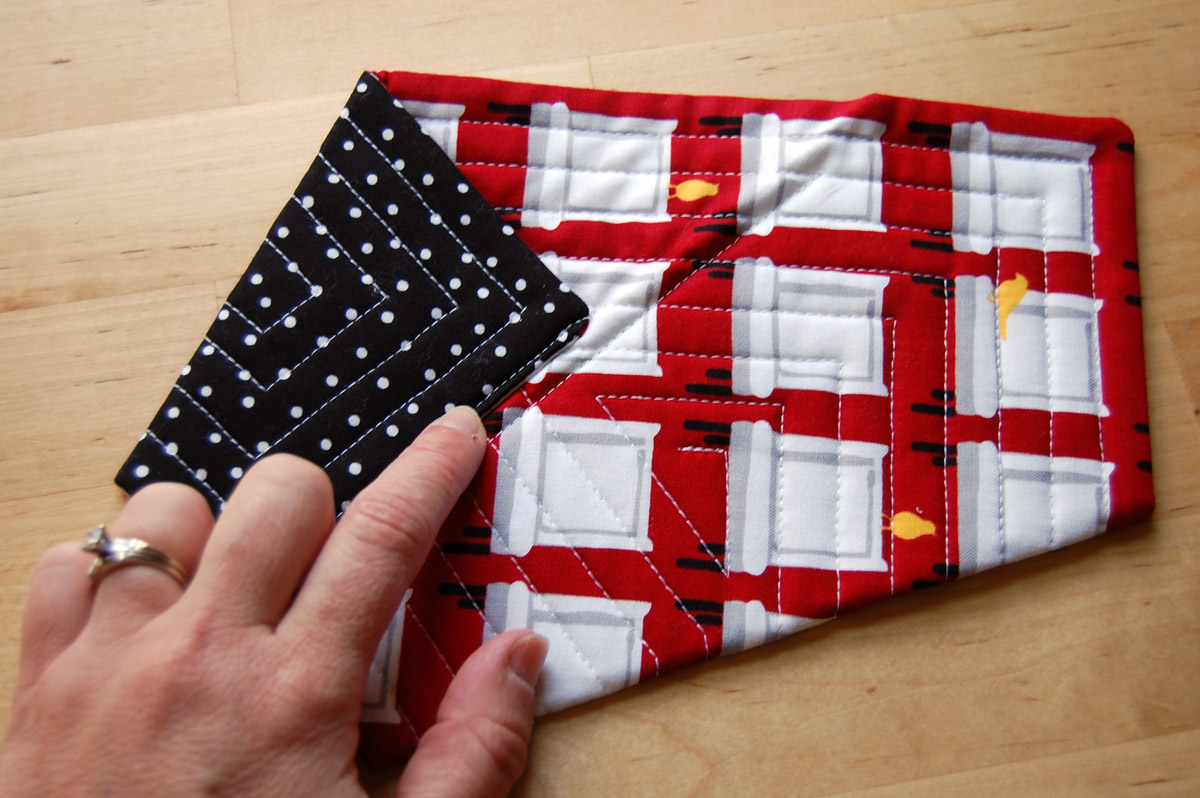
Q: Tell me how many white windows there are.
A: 13